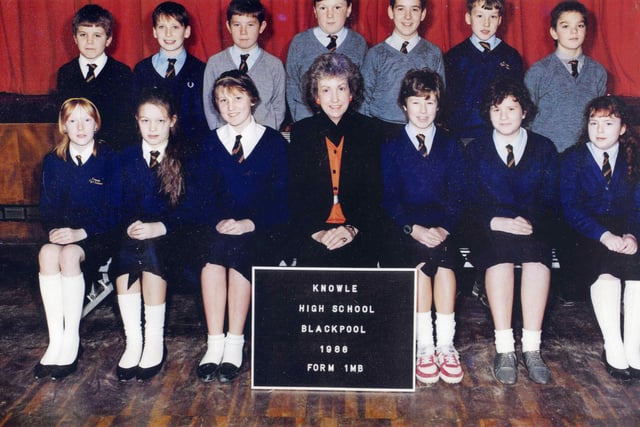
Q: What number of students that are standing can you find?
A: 7